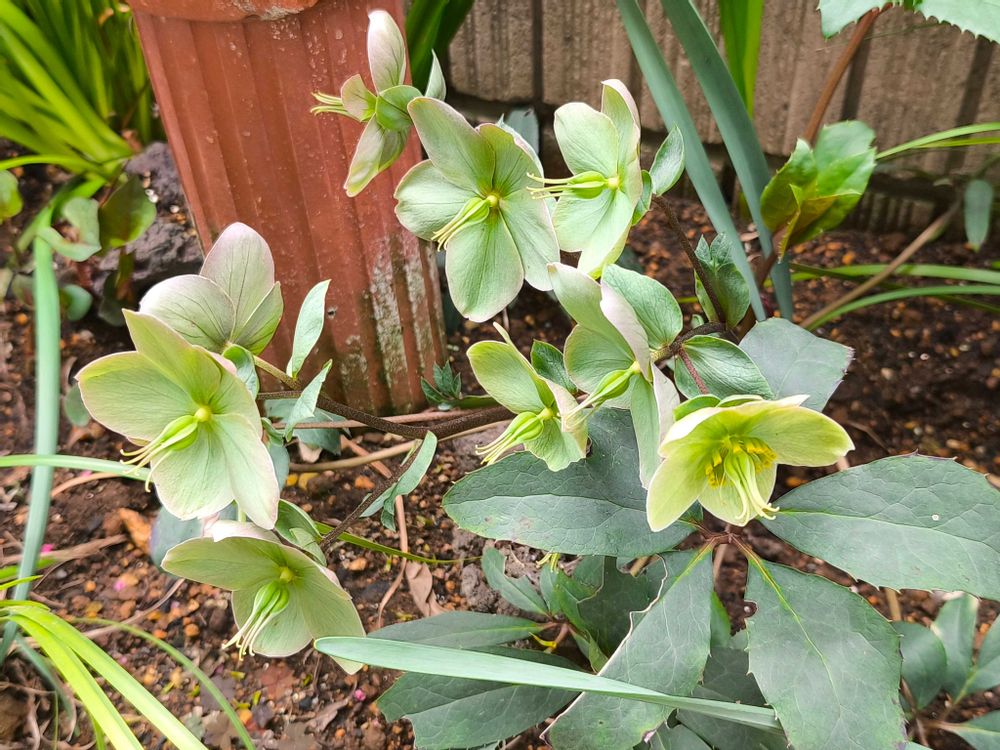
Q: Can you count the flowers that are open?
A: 9